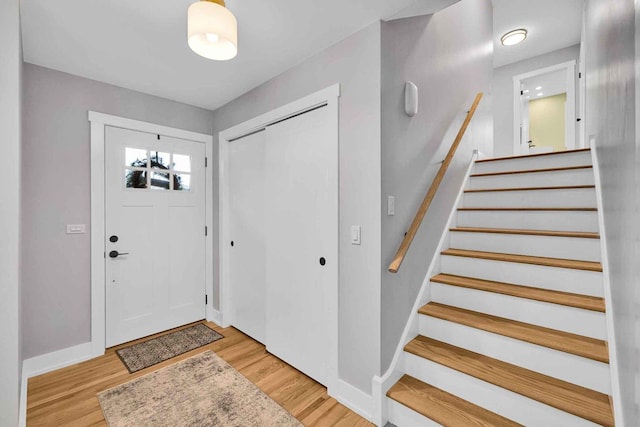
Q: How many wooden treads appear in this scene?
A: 10